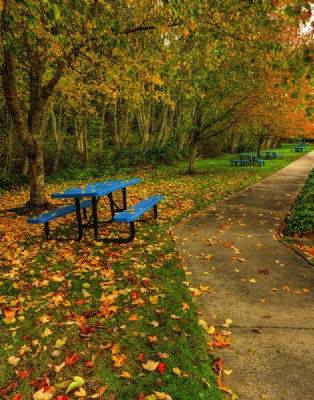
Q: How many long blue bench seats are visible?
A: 2